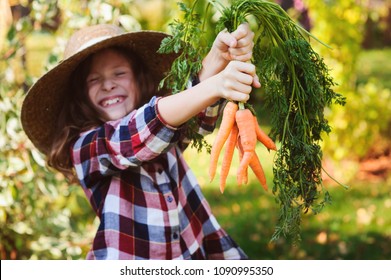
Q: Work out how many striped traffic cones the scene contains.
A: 0